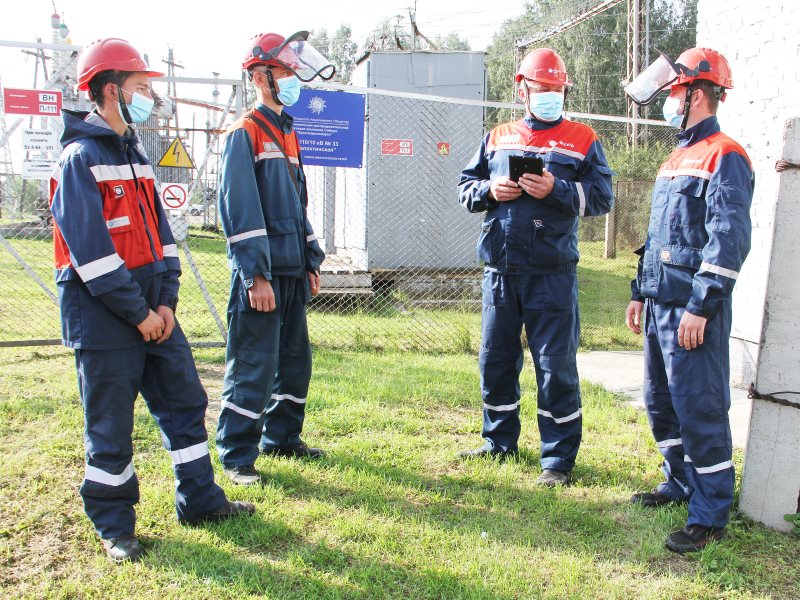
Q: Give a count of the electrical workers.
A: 4